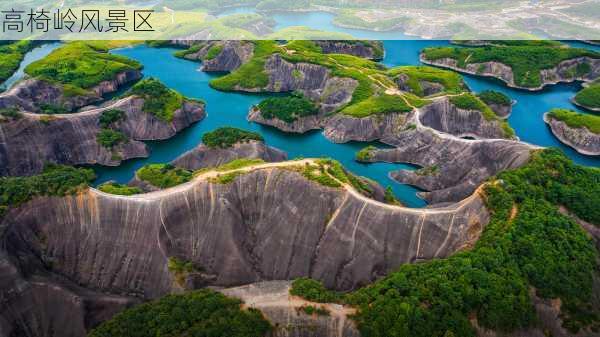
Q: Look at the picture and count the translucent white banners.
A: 1